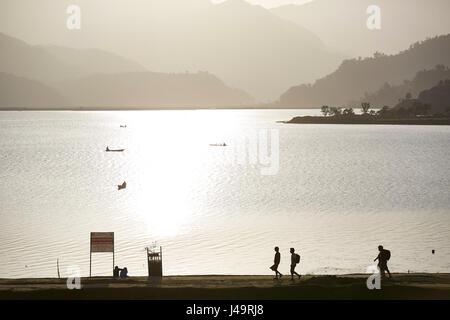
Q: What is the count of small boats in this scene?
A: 4